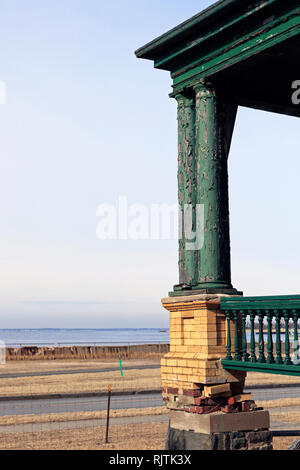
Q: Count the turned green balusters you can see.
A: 9